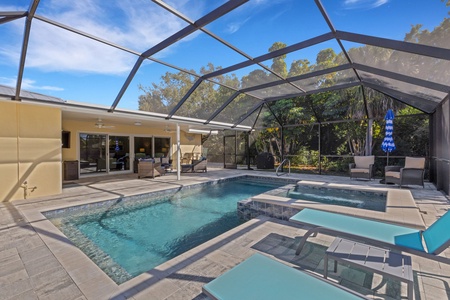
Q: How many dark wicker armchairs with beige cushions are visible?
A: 2